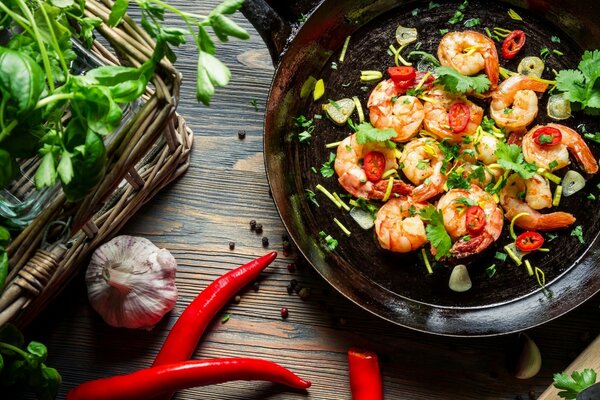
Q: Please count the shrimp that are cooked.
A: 11